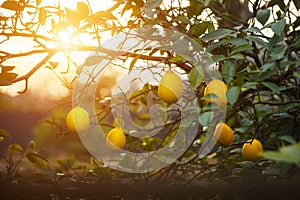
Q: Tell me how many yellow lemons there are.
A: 6